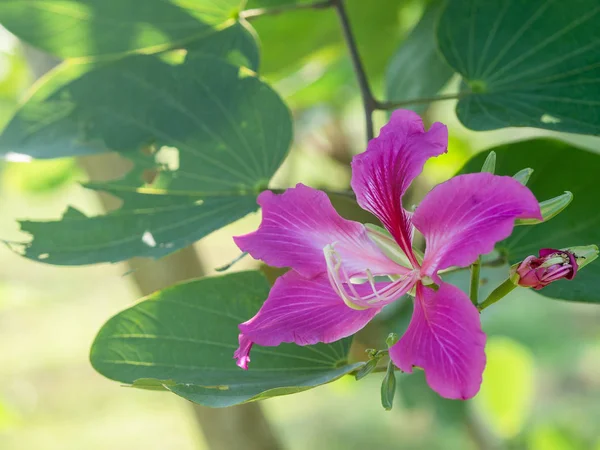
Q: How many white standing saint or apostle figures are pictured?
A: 0